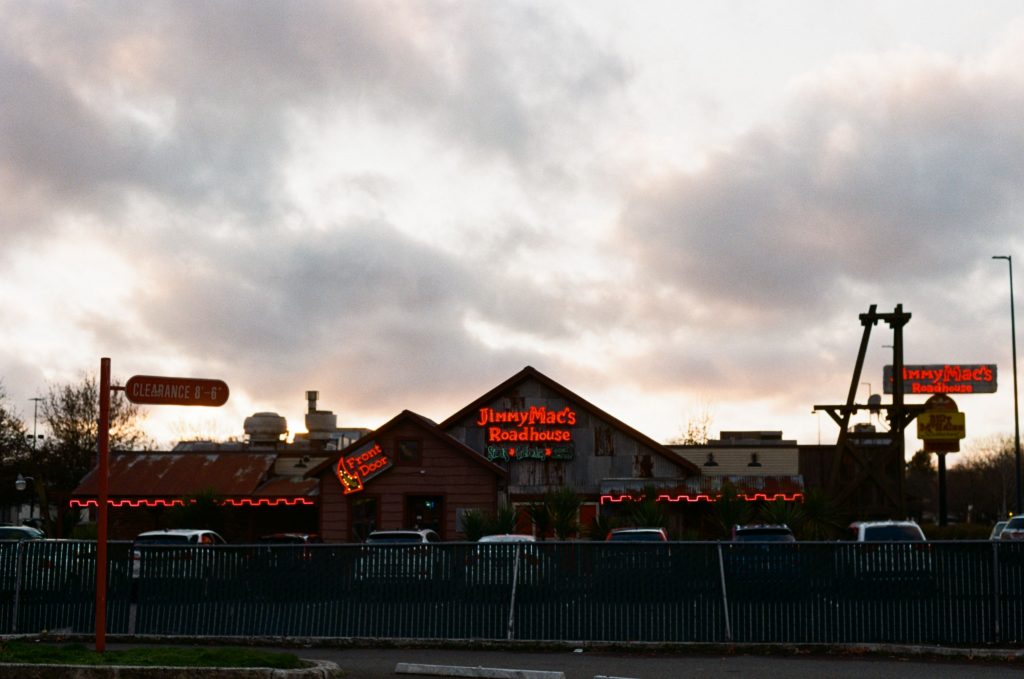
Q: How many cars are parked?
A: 10